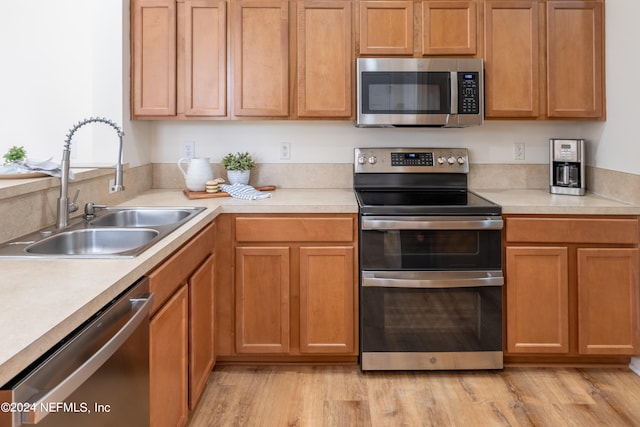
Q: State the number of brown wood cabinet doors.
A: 14